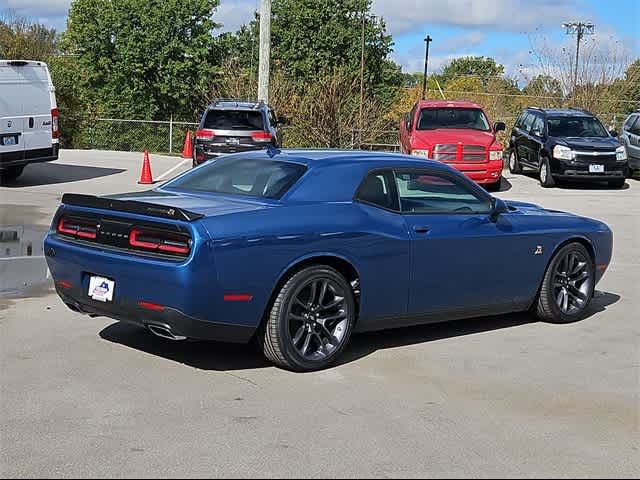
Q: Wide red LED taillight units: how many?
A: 2